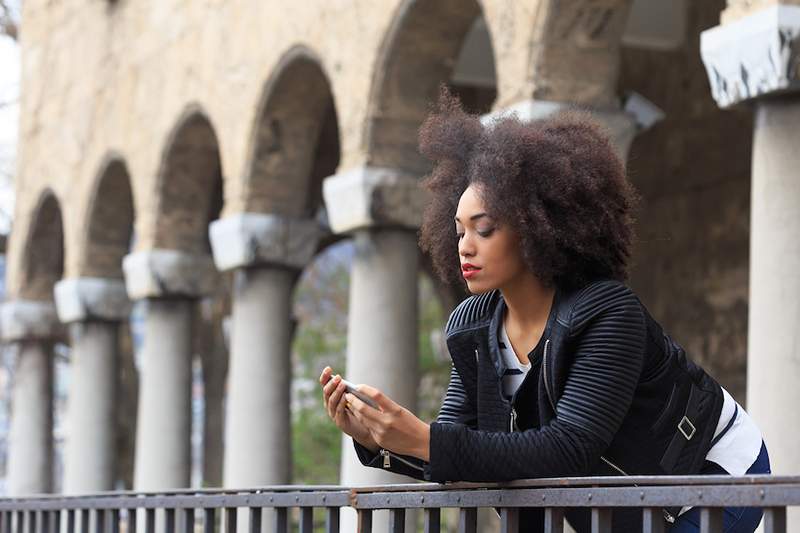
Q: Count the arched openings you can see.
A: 6